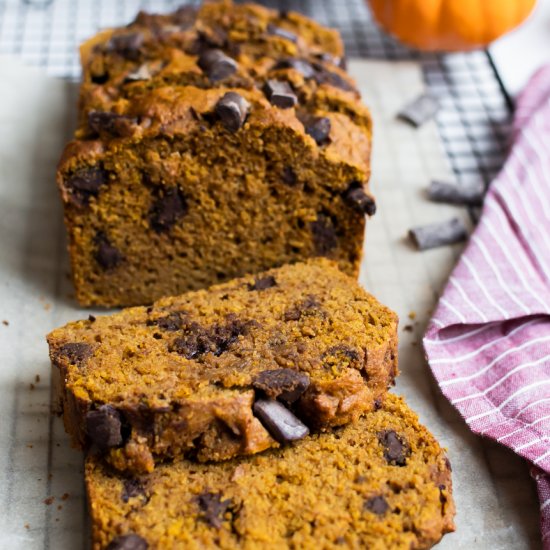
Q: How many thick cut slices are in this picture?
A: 2